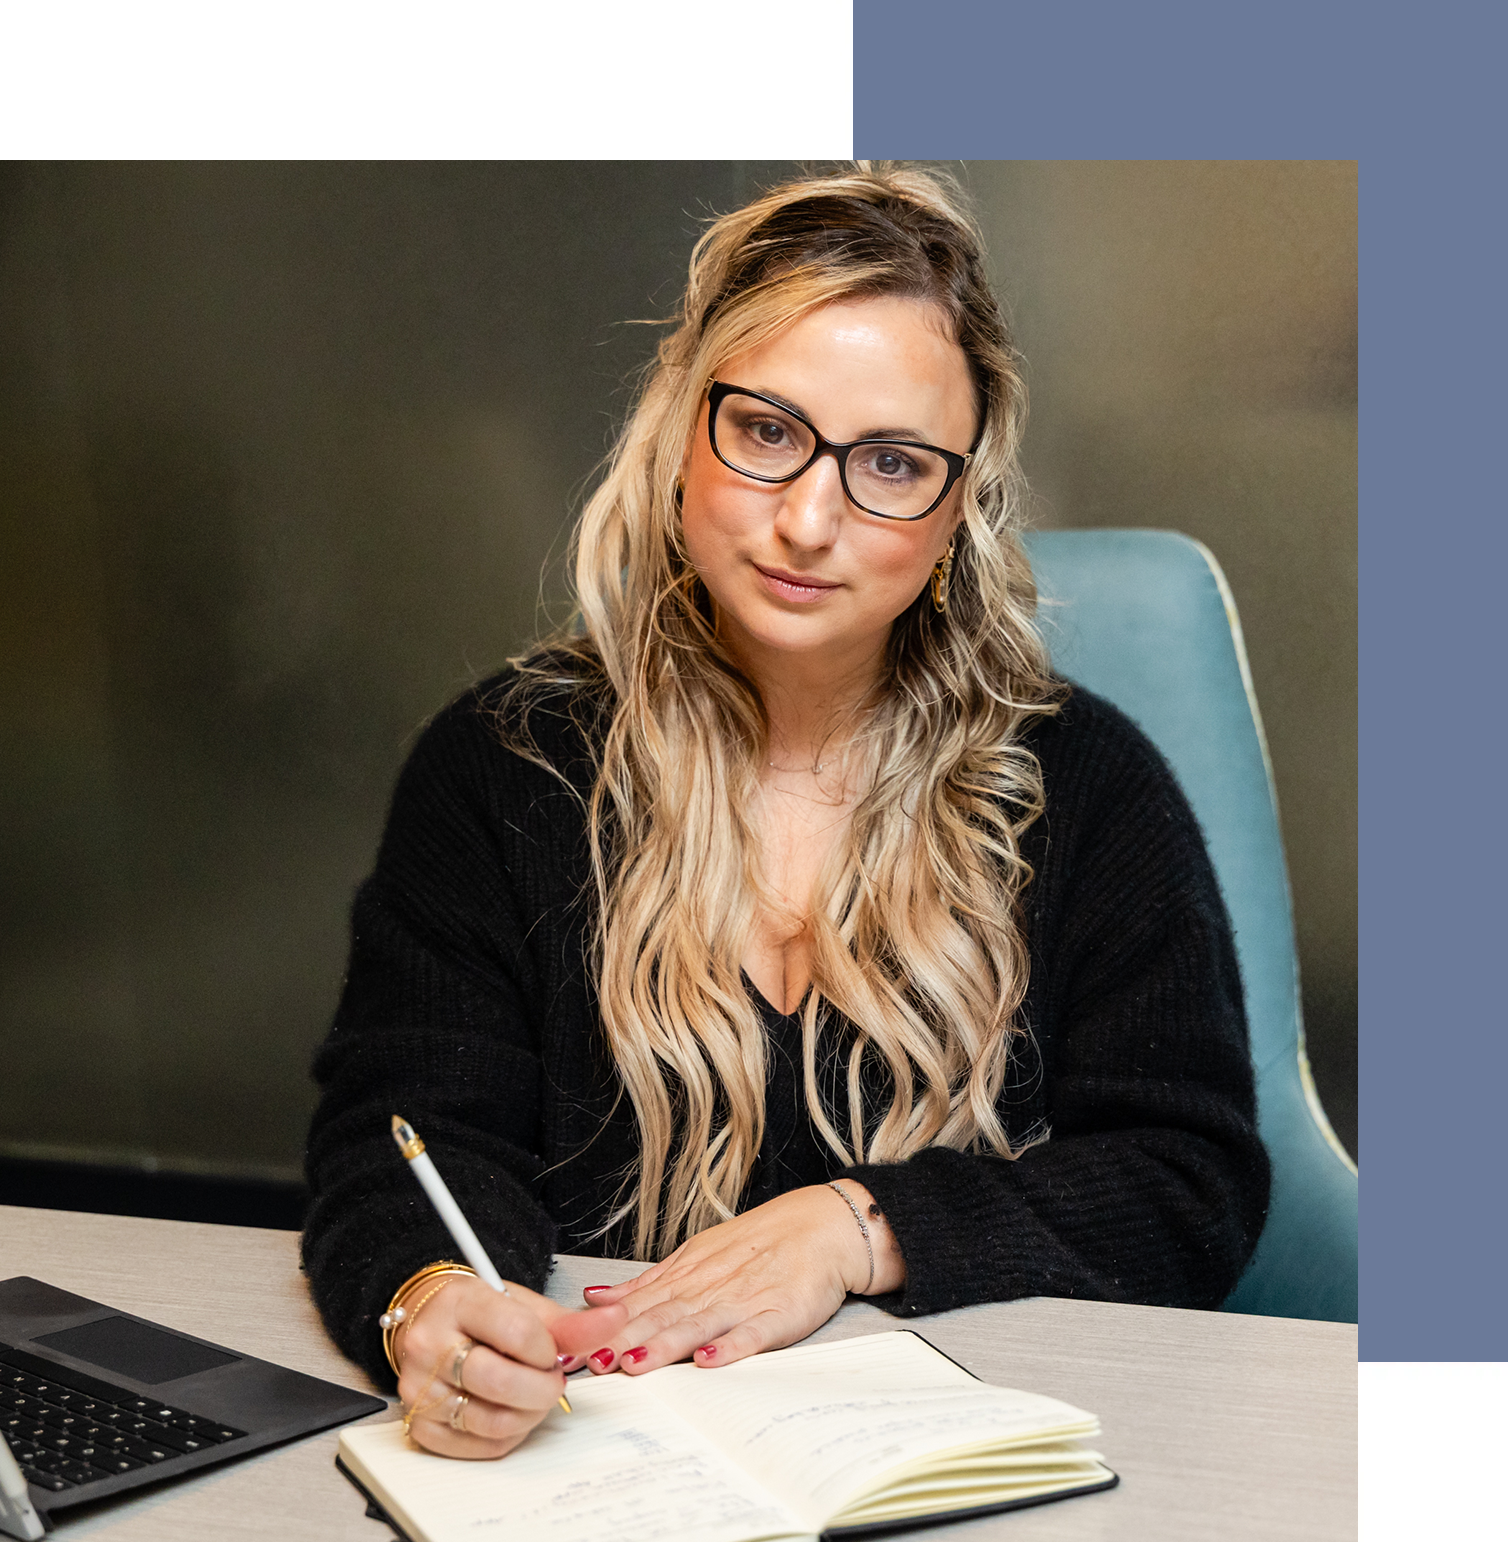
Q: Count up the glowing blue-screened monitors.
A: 0